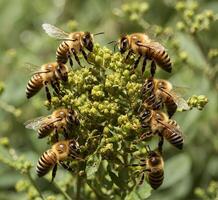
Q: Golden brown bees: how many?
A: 8